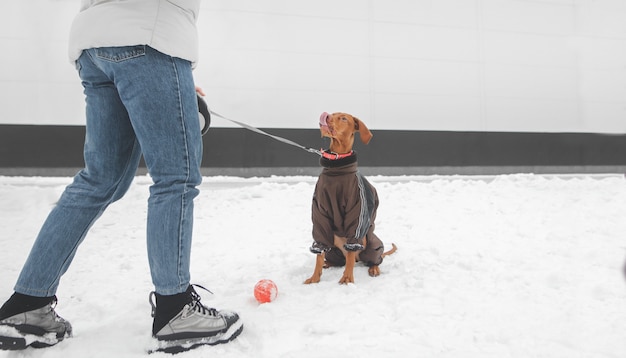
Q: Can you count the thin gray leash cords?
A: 1